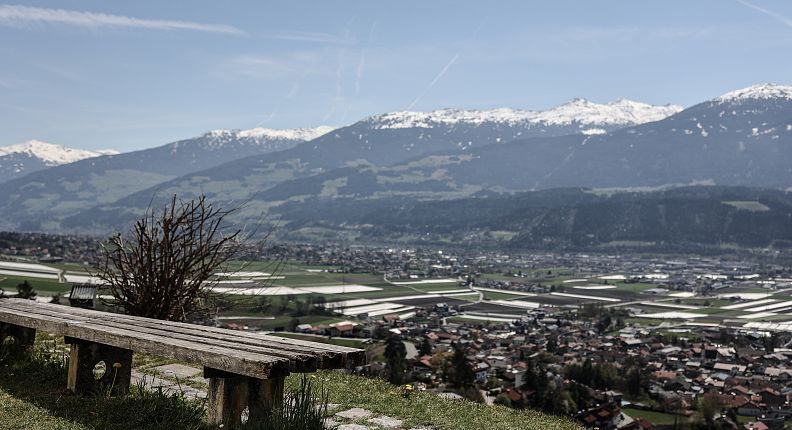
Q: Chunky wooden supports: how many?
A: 3